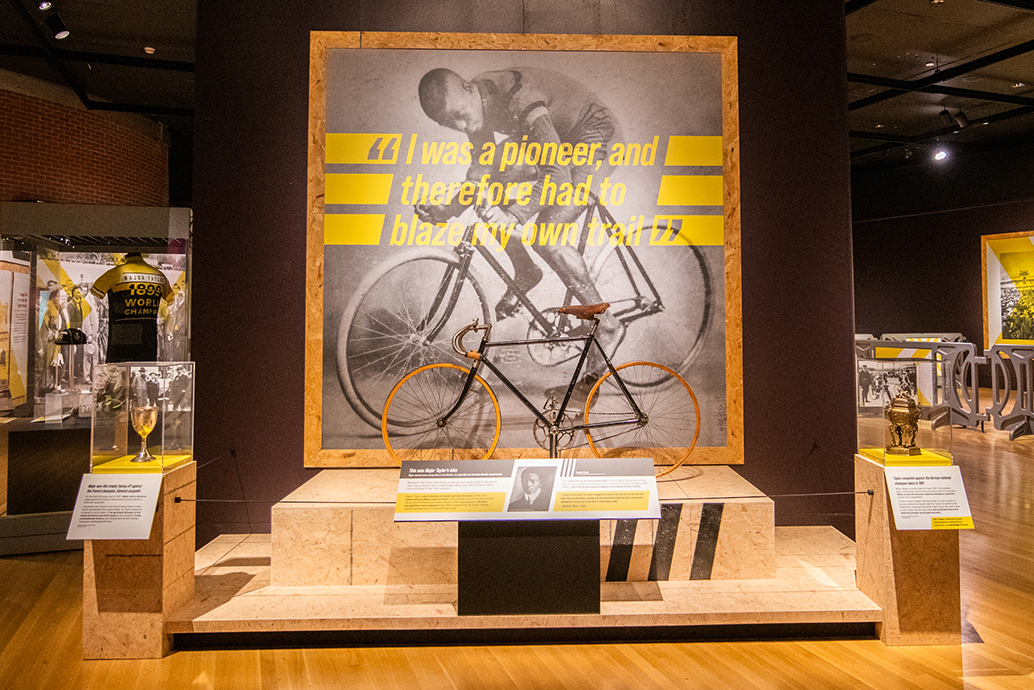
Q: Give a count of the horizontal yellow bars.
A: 6